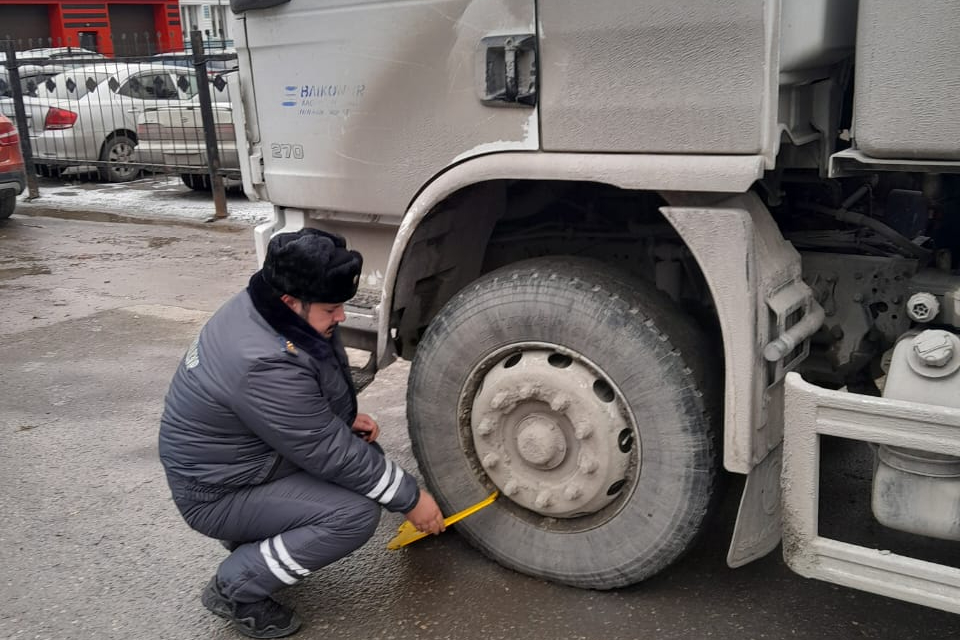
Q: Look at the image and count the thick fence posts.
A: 2